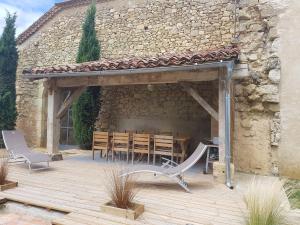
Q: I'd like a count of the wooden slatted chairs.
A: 4